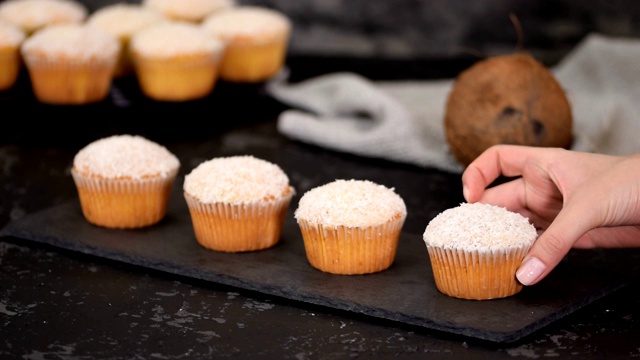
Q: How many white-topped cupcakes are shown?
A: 11